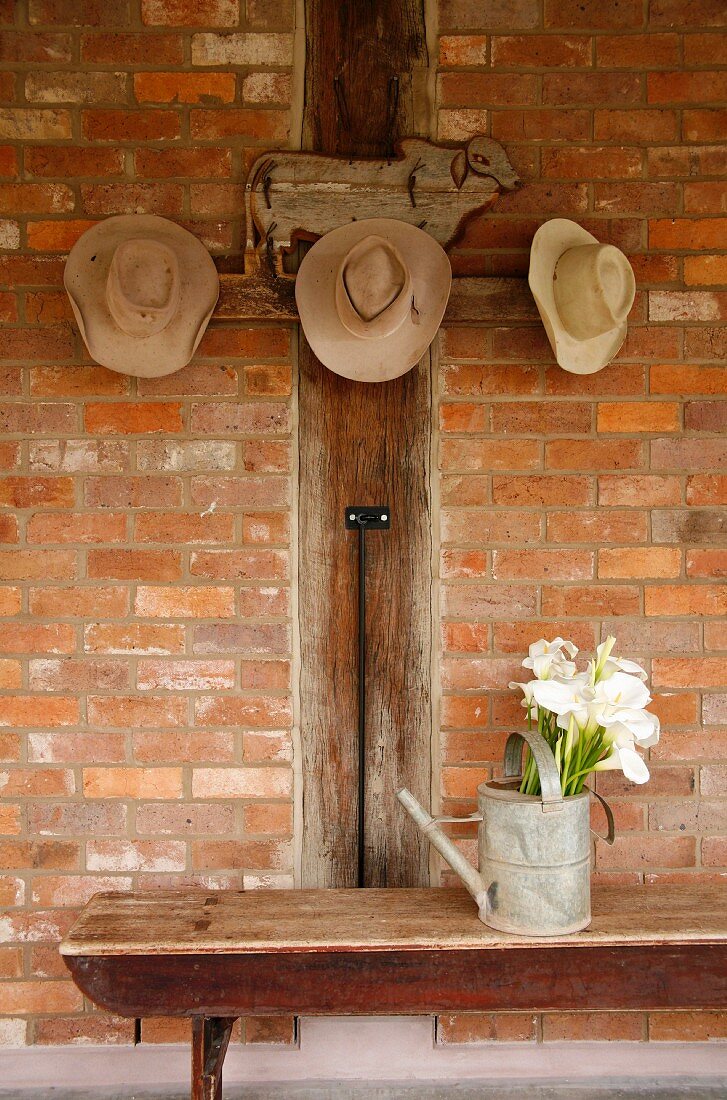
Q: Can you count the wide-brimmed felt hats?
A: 3